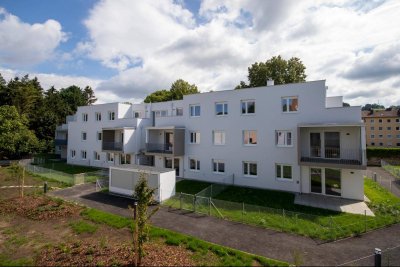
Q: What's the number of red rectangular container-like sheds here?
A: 0